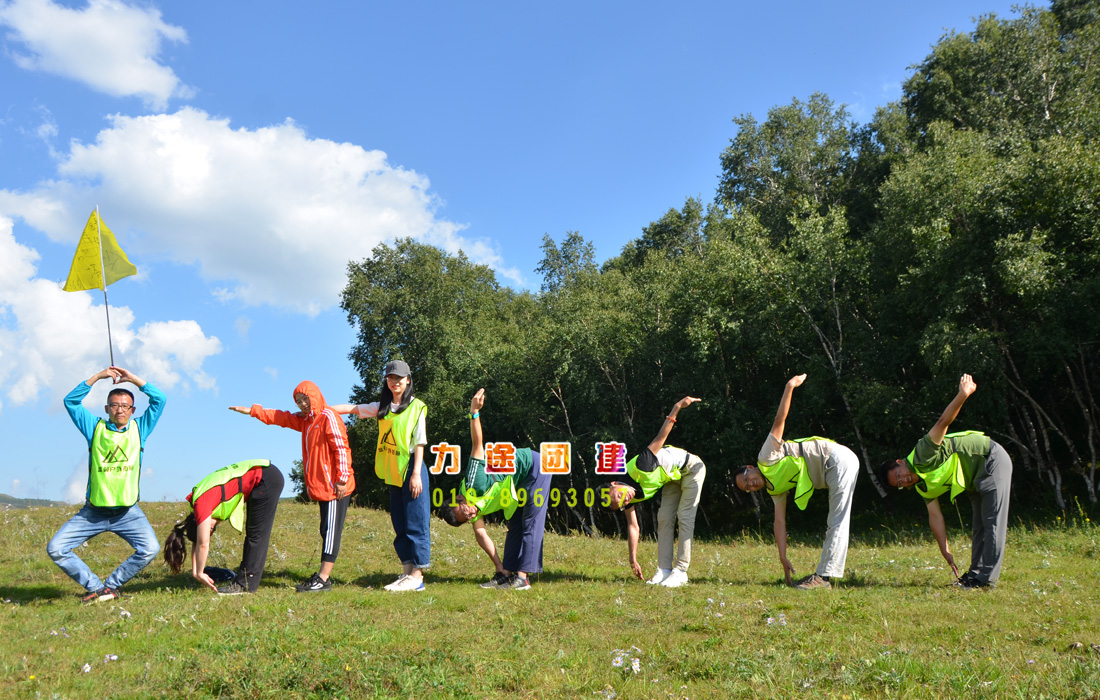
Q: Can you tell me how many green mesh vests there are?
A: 7